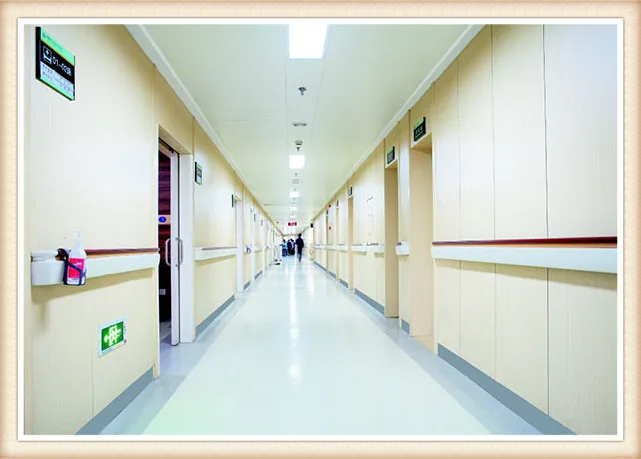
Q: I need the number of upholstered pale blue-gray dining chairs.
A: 0